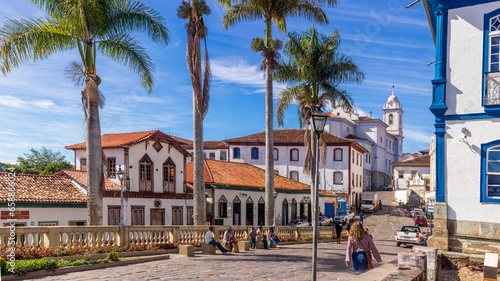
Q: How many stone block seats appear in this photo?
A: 6